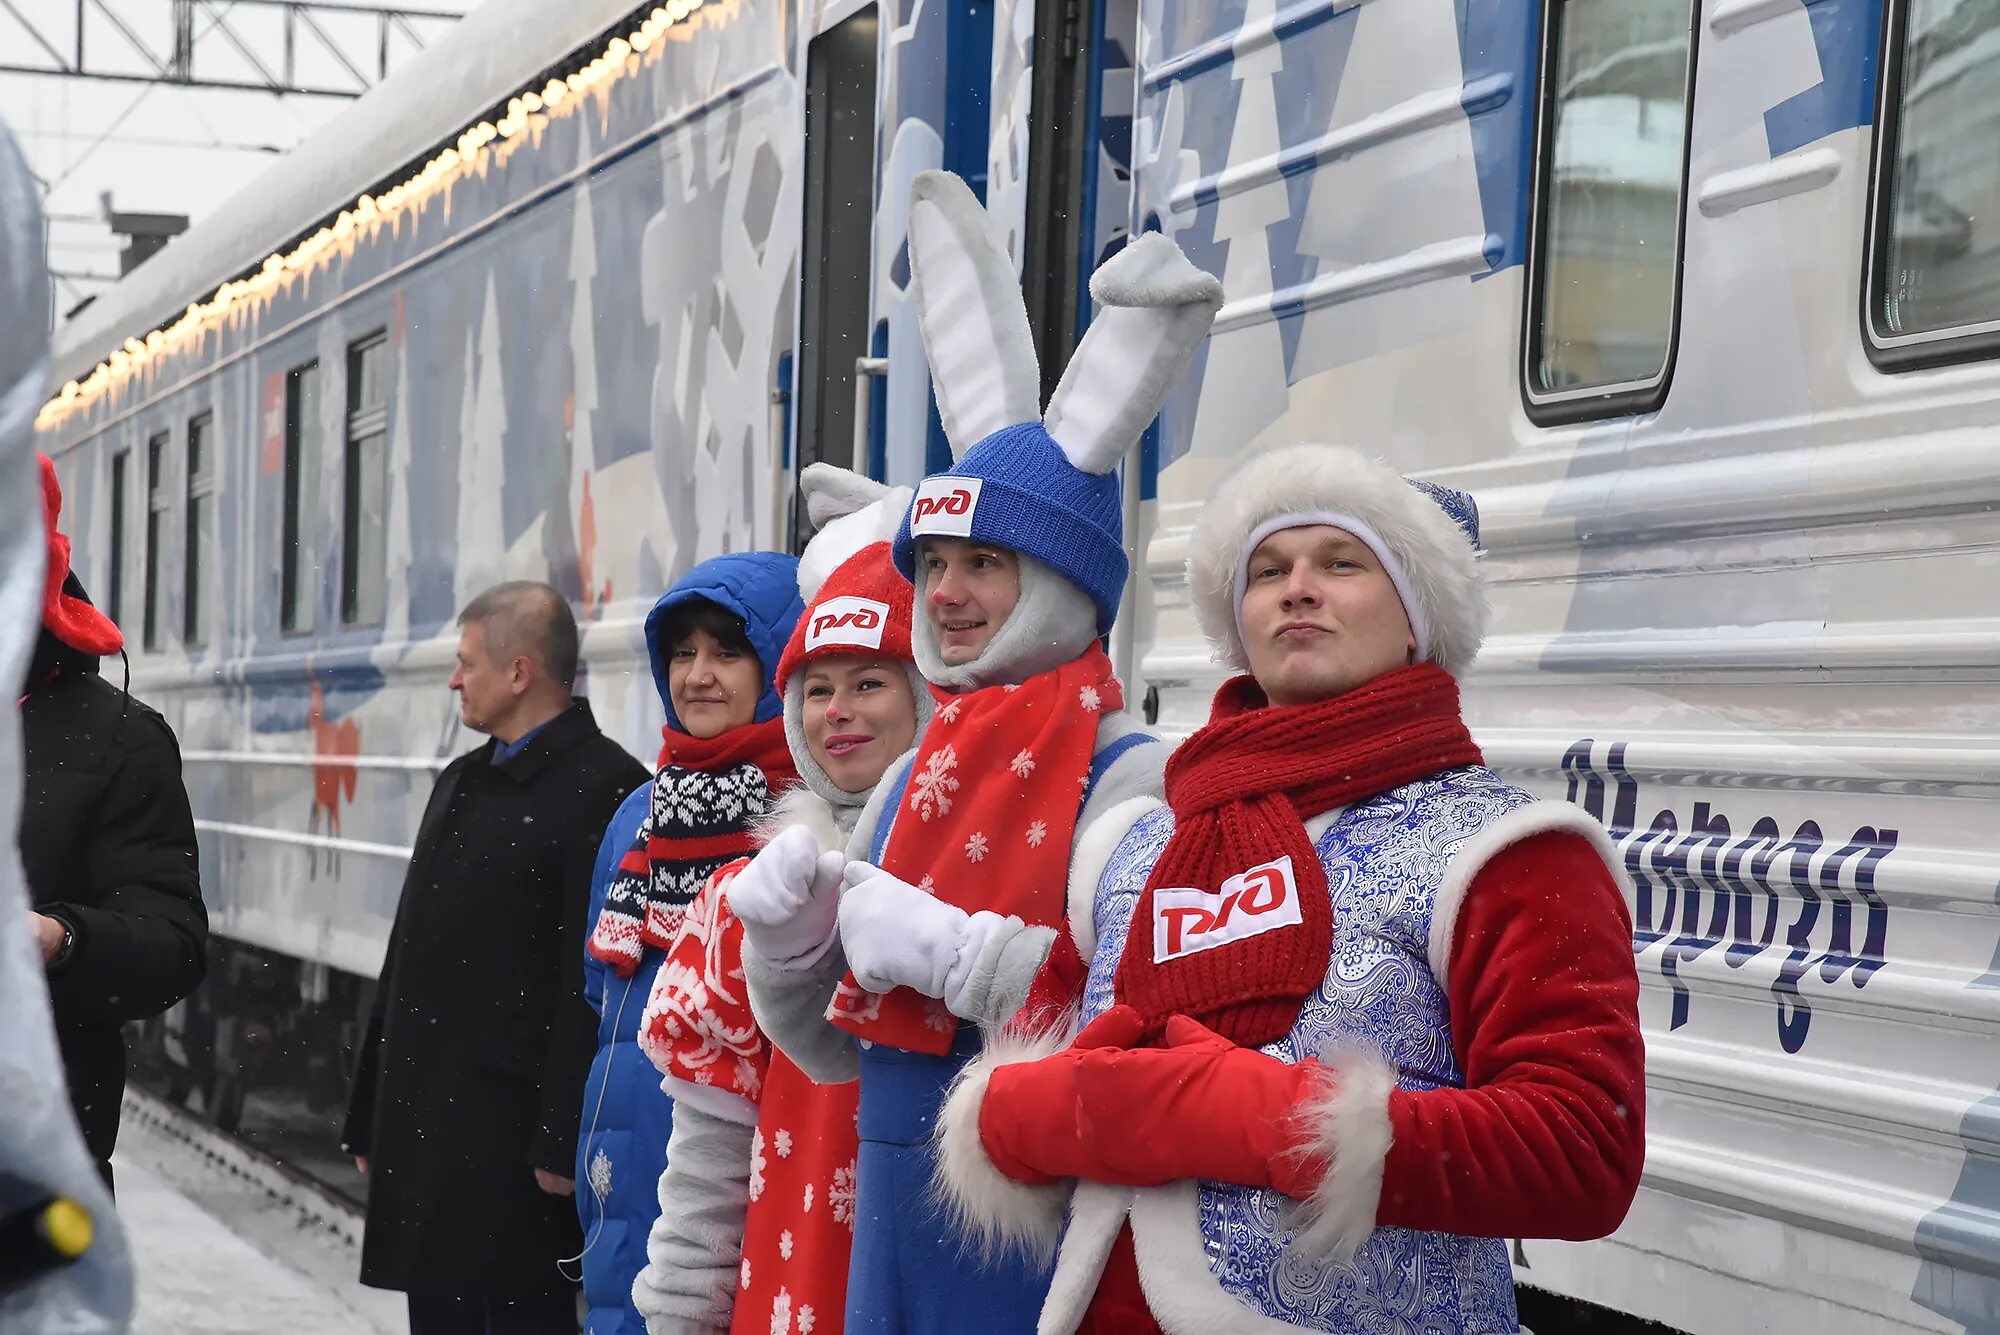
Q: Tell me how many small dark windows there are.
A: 5